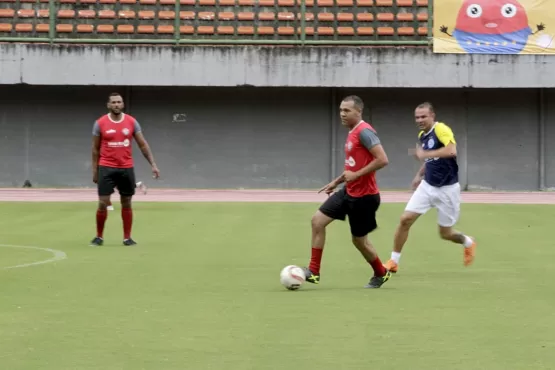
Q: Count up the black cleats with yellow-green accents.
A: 2